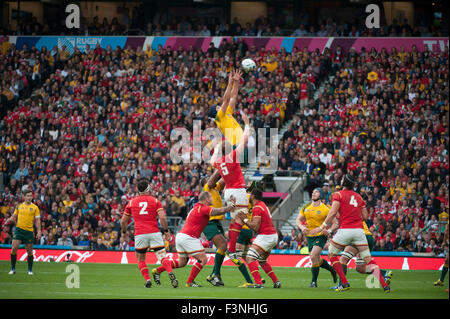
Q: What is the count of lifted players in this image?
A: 2